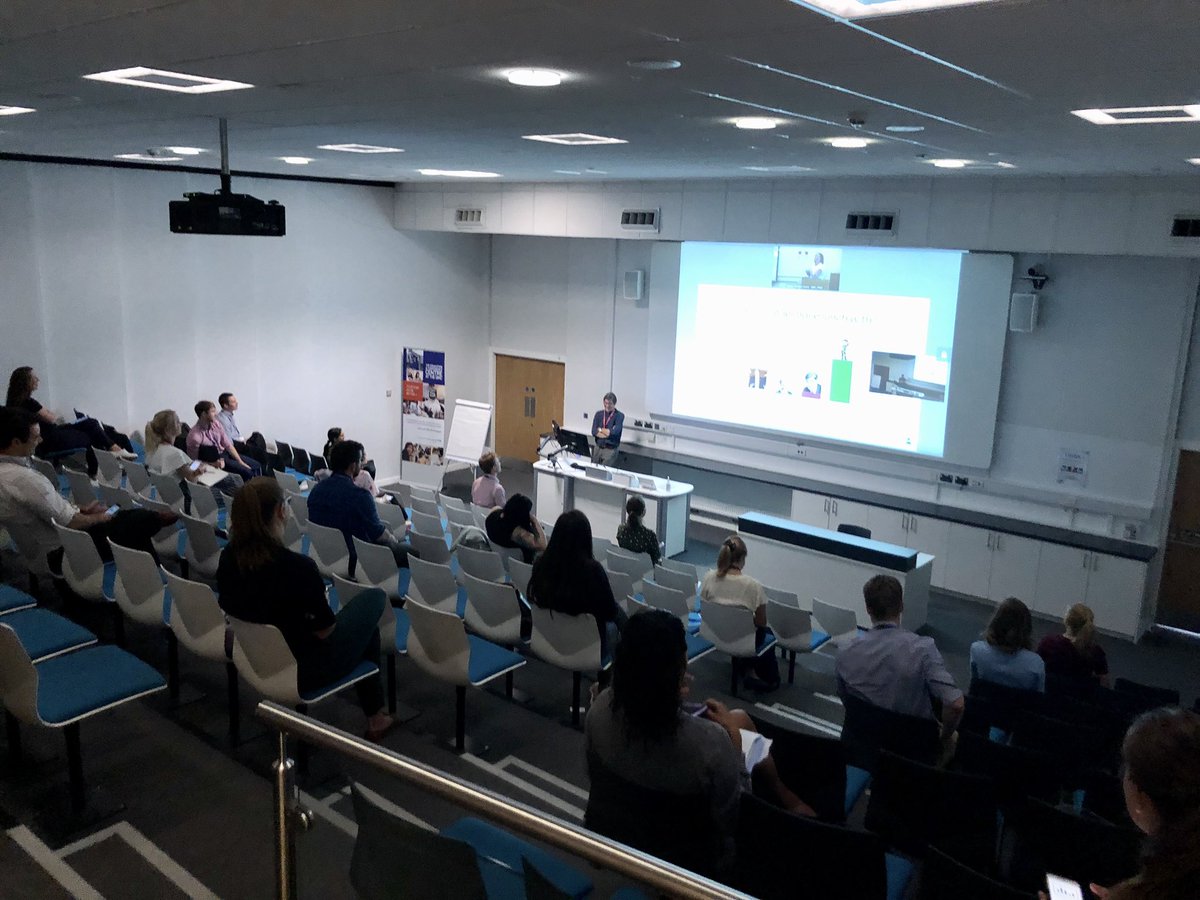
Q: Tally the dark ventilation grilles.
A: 4